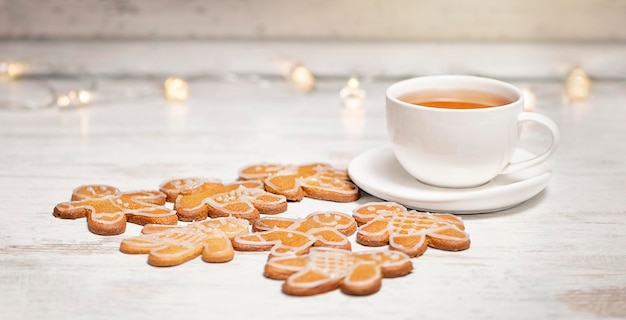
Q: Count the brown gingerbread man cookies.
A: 7